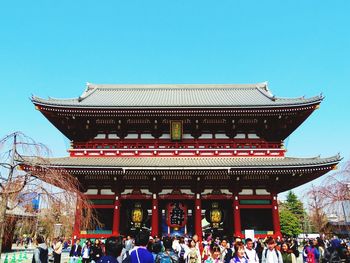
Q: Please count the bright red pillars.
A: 6